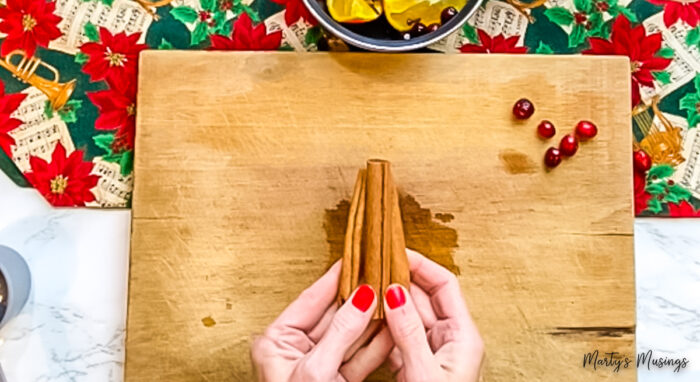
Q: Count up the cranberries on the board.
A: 5